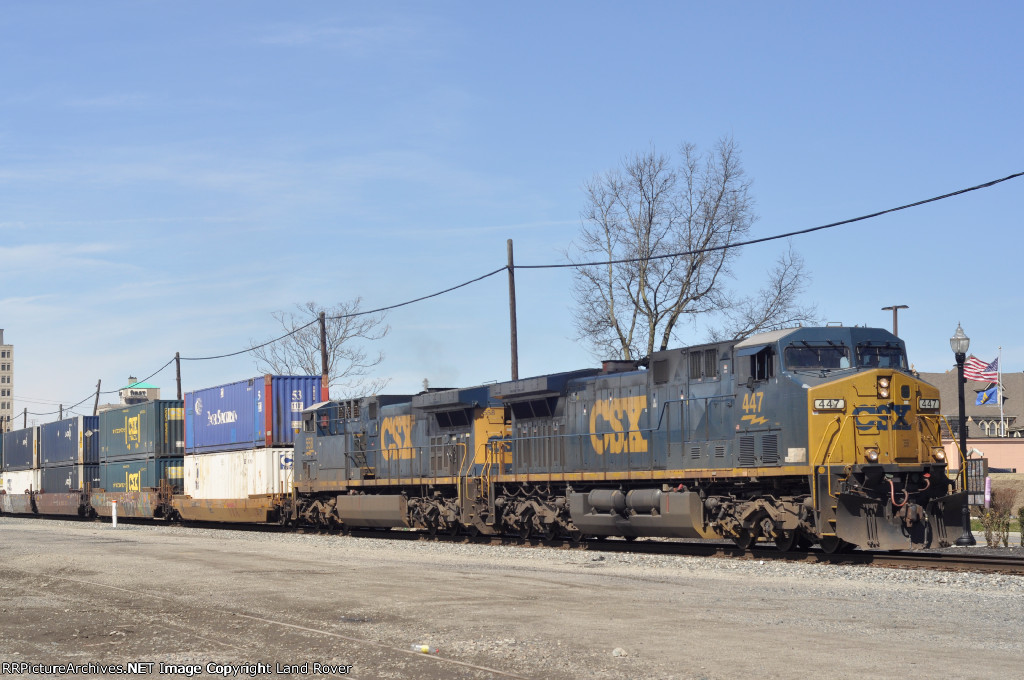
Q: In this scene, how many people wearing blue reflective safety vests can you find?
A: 0